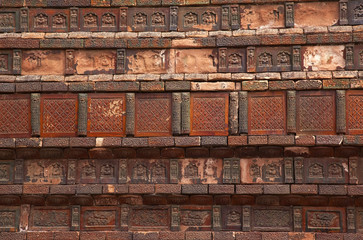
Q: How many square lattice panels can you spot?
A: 8